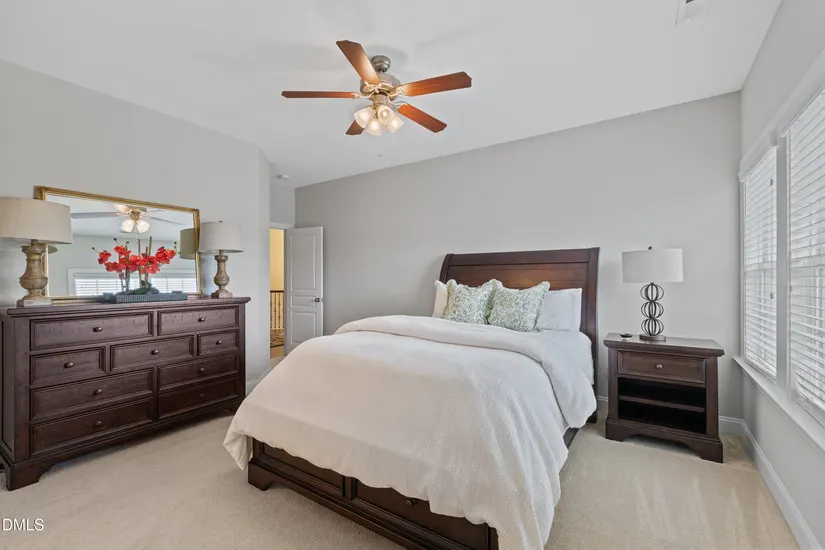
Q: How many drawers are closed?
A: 12